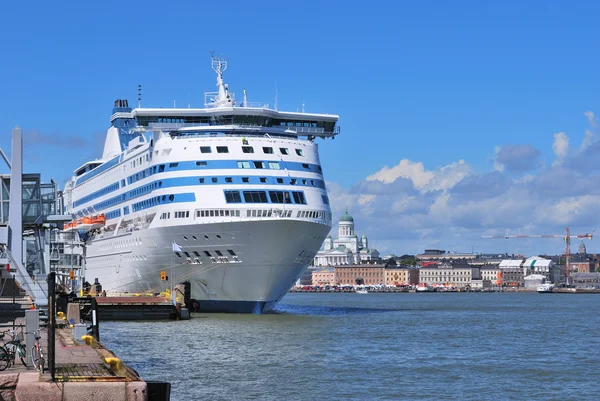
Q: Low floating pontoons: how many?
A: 1